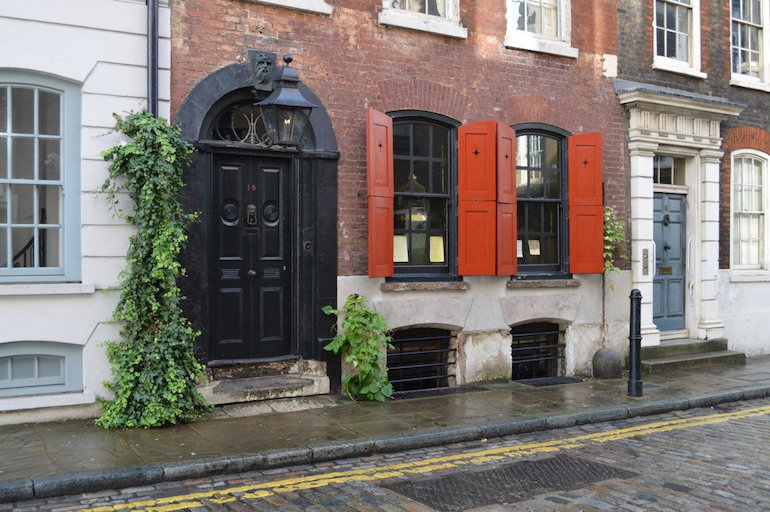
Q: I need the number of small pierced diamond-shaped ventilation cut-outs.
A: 4